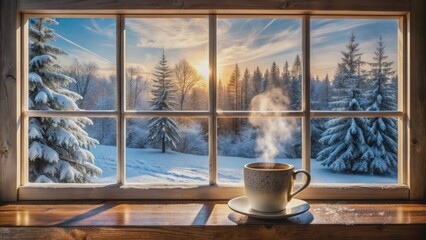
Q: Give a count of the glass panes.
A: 8